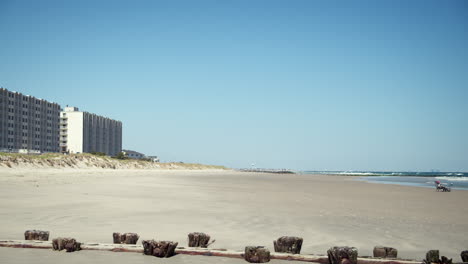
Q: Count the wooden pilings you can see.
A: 11